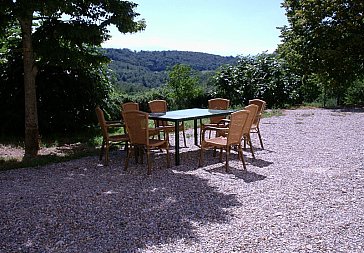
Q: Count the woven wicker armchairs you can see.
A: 8